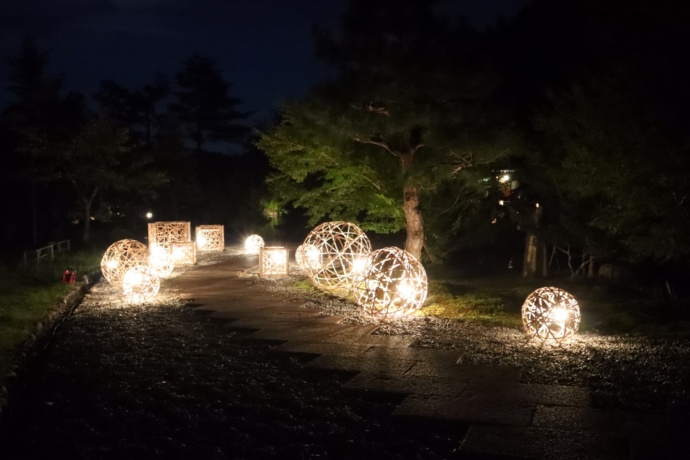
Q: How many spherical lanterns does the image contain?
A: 8